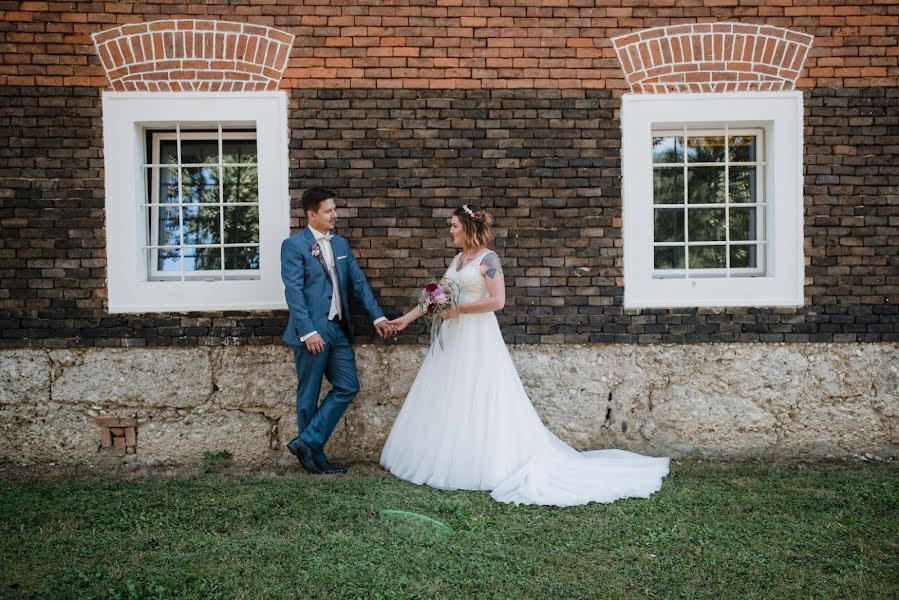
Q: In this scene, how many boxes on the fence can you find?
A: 0